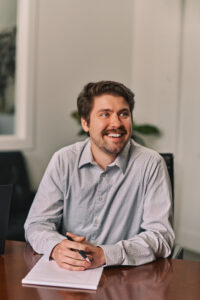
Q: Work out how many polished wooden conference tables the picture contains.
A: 1